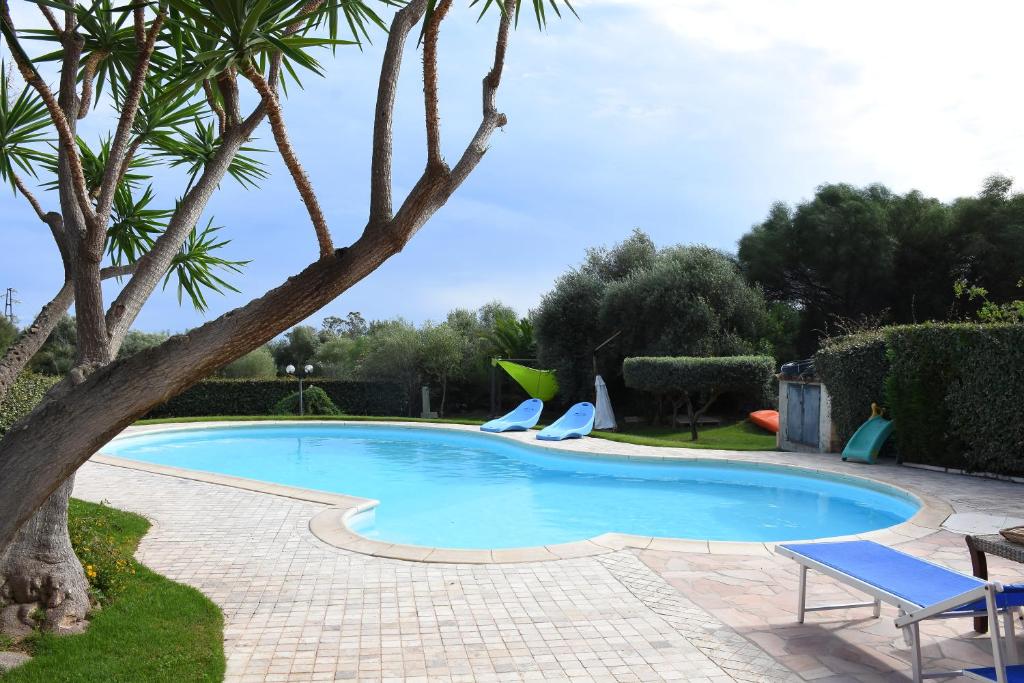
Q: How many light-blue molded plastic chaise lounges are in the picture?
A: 2